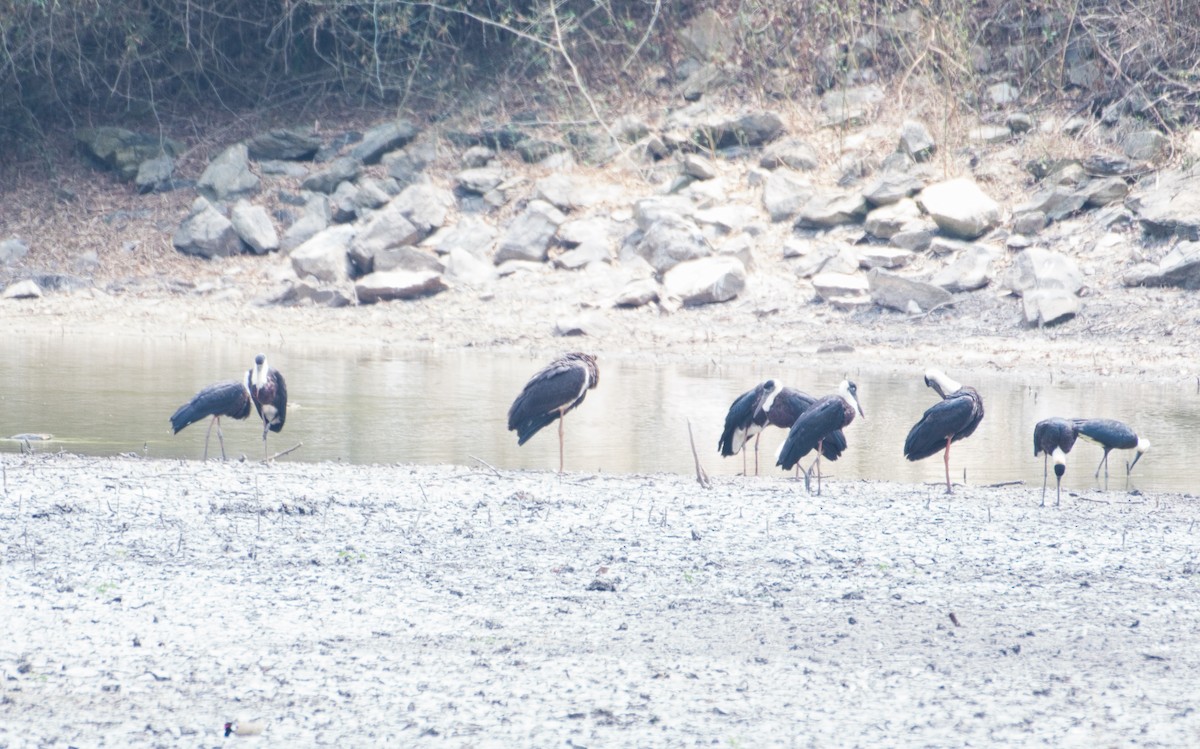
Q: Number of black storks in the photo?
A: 9